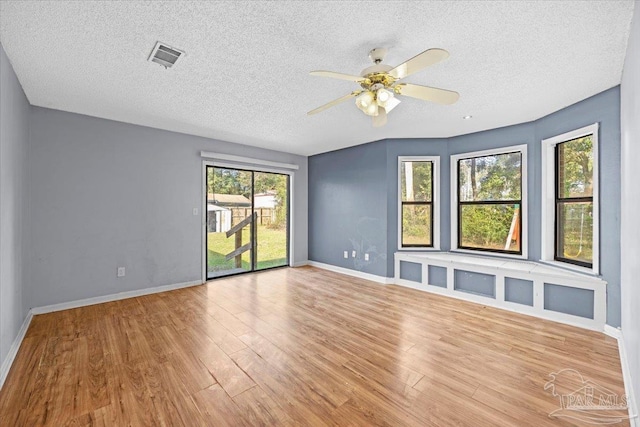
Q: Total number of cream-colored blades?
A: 5